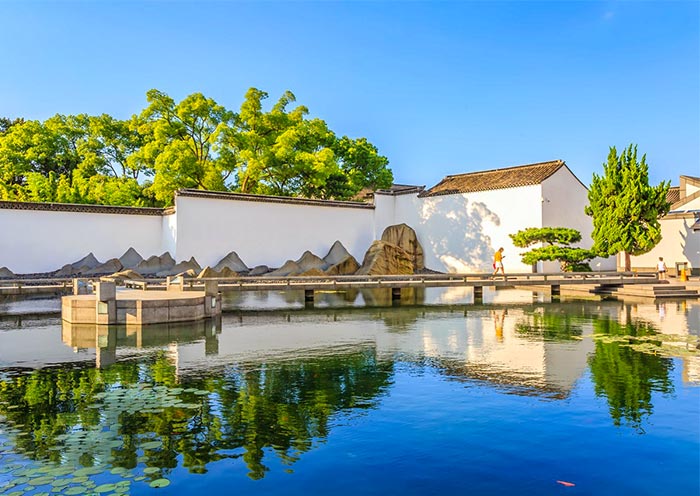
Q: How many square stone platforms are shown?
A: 1